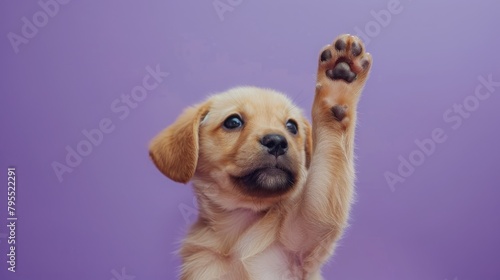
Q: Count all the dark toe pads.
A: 4